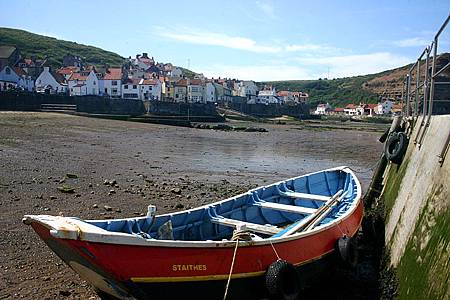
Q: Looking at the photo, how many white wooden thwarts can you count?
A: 3